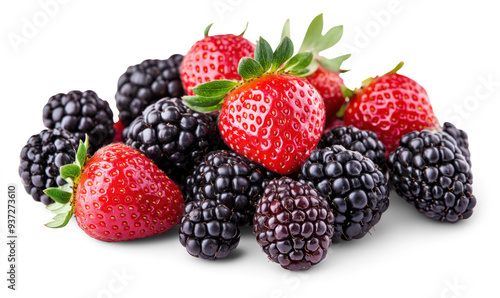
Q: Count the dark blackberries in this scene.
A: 11